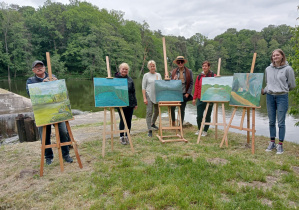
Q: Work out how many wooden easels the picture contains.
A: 5